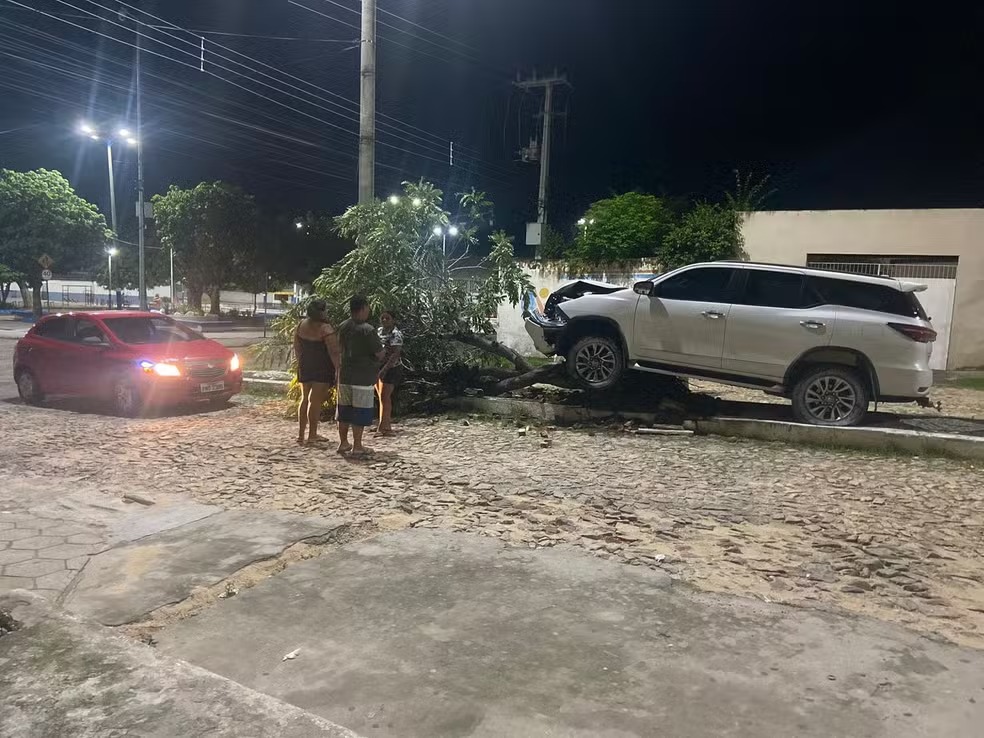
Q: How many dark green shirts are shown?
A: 1